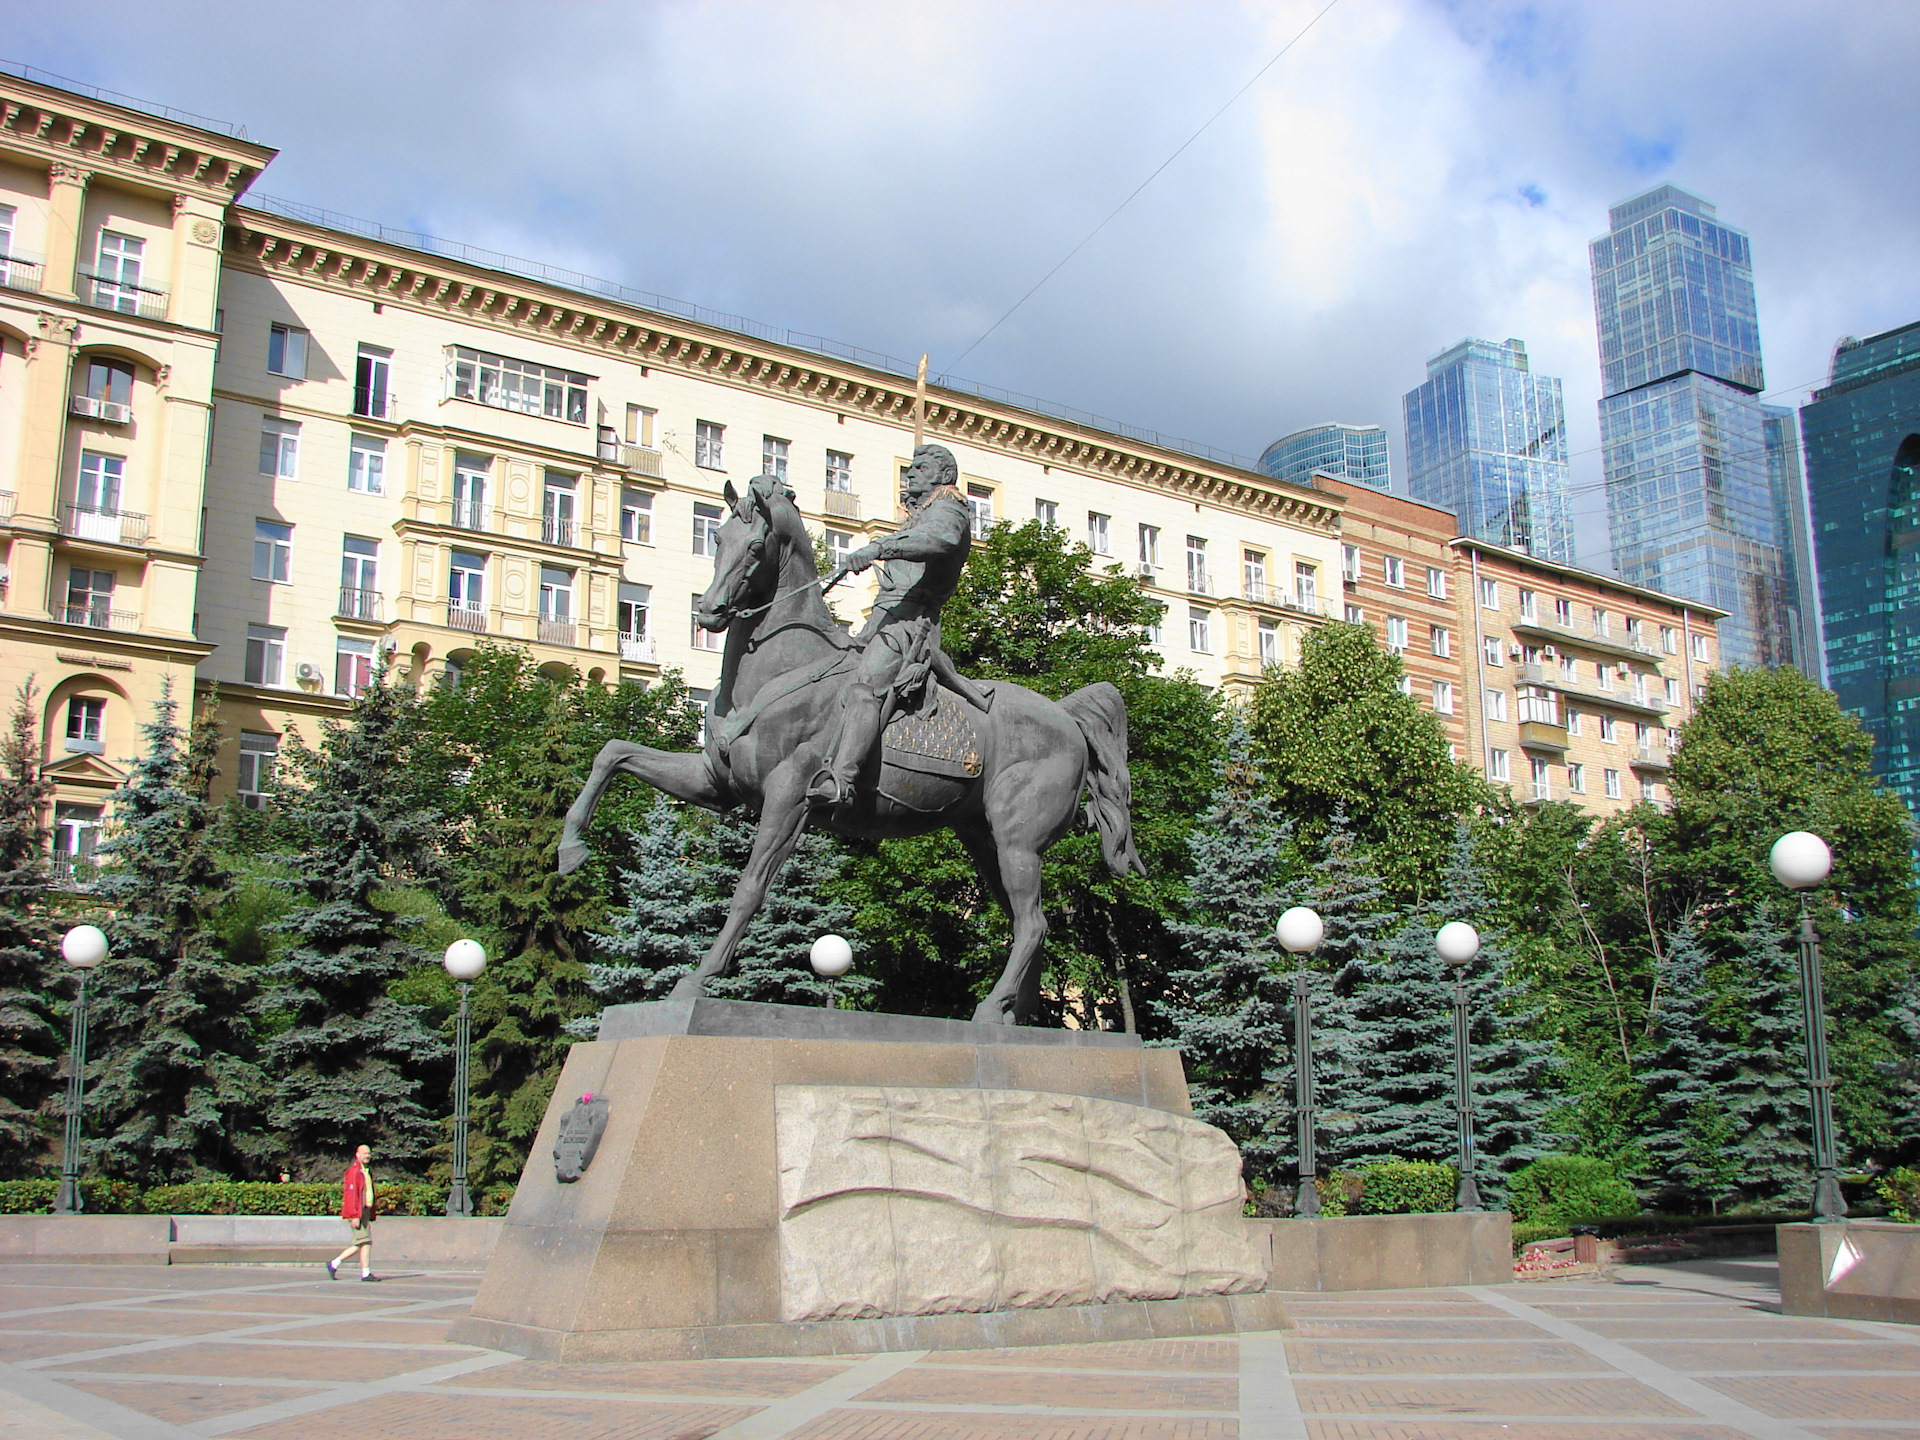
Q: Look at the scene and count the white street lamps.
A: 6